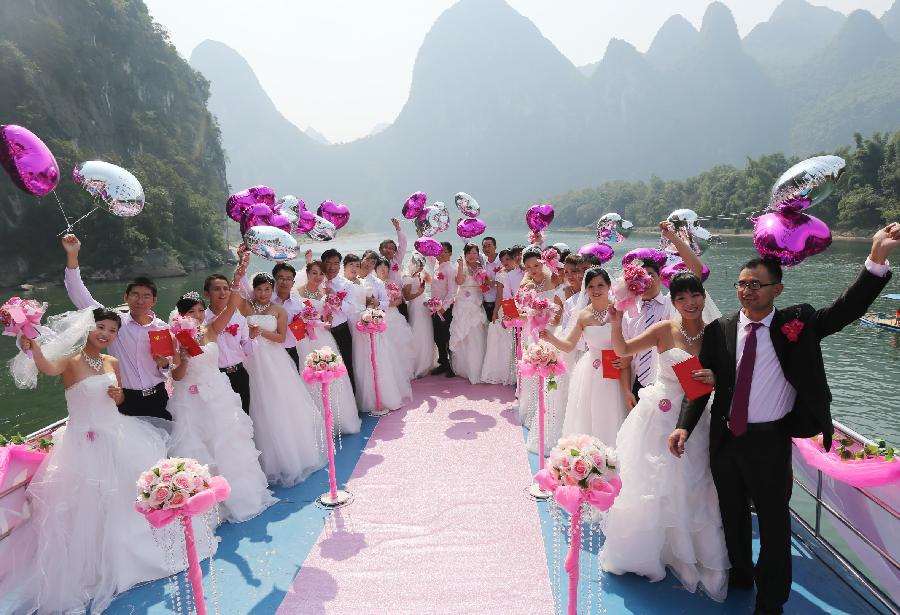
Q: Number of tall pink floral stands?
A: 6